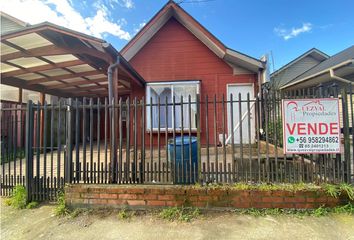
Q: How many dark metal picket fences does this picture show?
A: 1